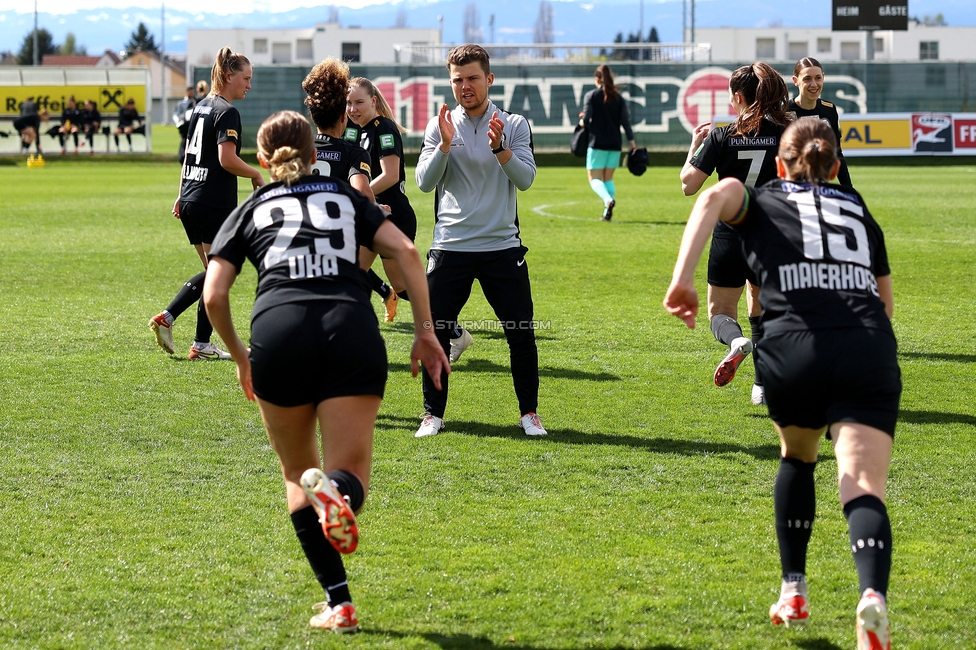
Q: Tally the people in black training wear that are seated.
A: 3